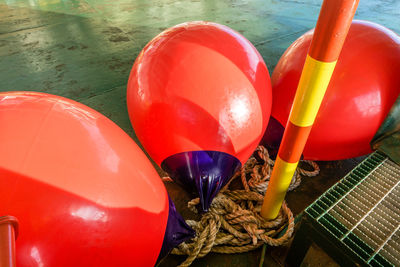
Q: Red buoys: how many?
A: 3